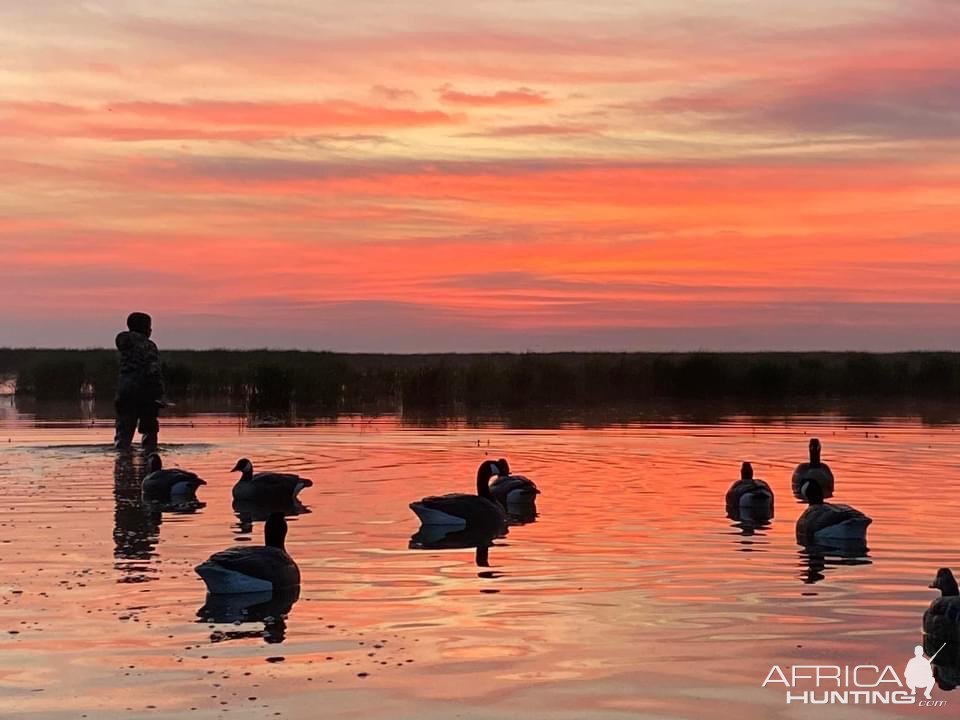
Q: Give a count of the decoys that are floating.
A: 9